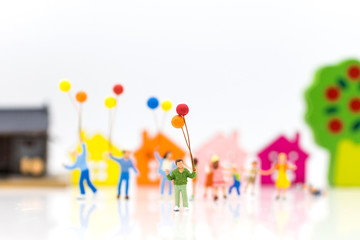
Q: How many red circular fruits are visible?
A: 4